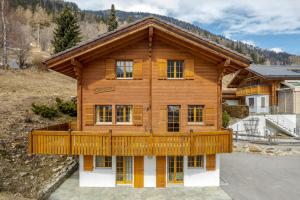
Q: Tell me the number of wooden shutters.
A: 12